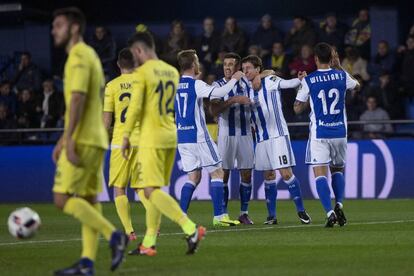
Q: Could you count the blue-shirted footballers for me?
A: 4